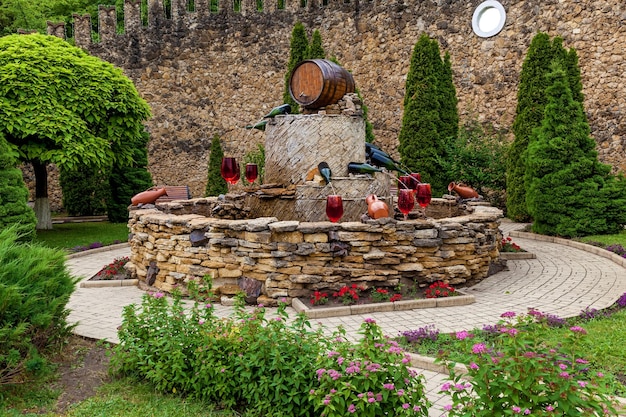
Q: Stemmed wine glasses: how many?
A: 8